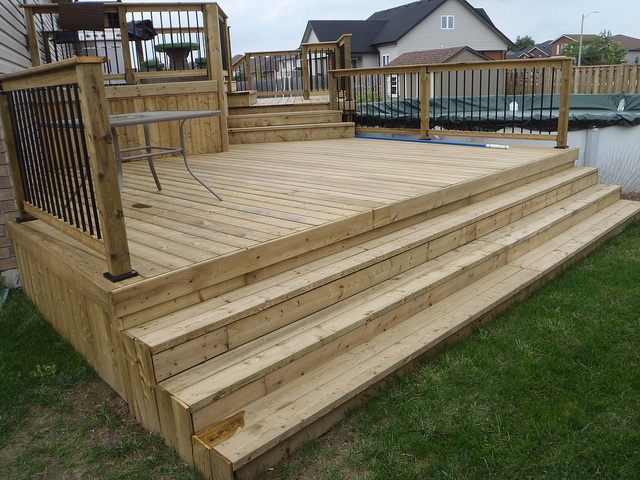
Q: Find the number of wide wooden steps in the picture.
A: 3